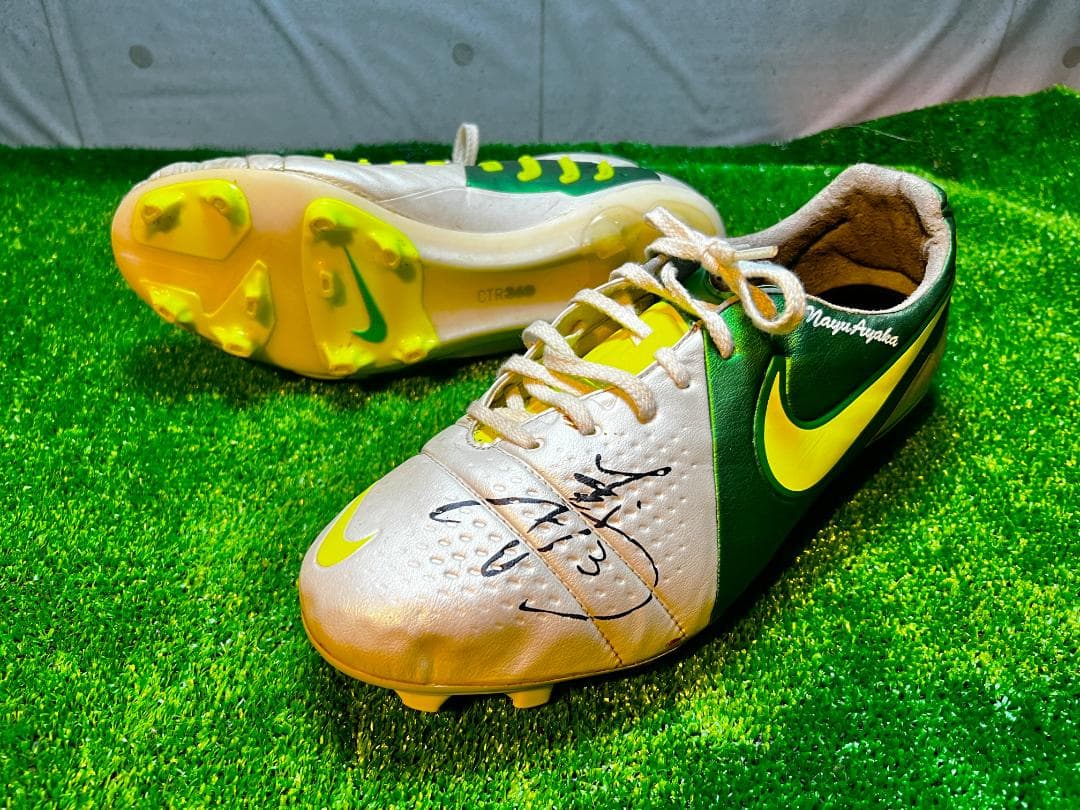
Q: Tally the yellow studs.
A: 12